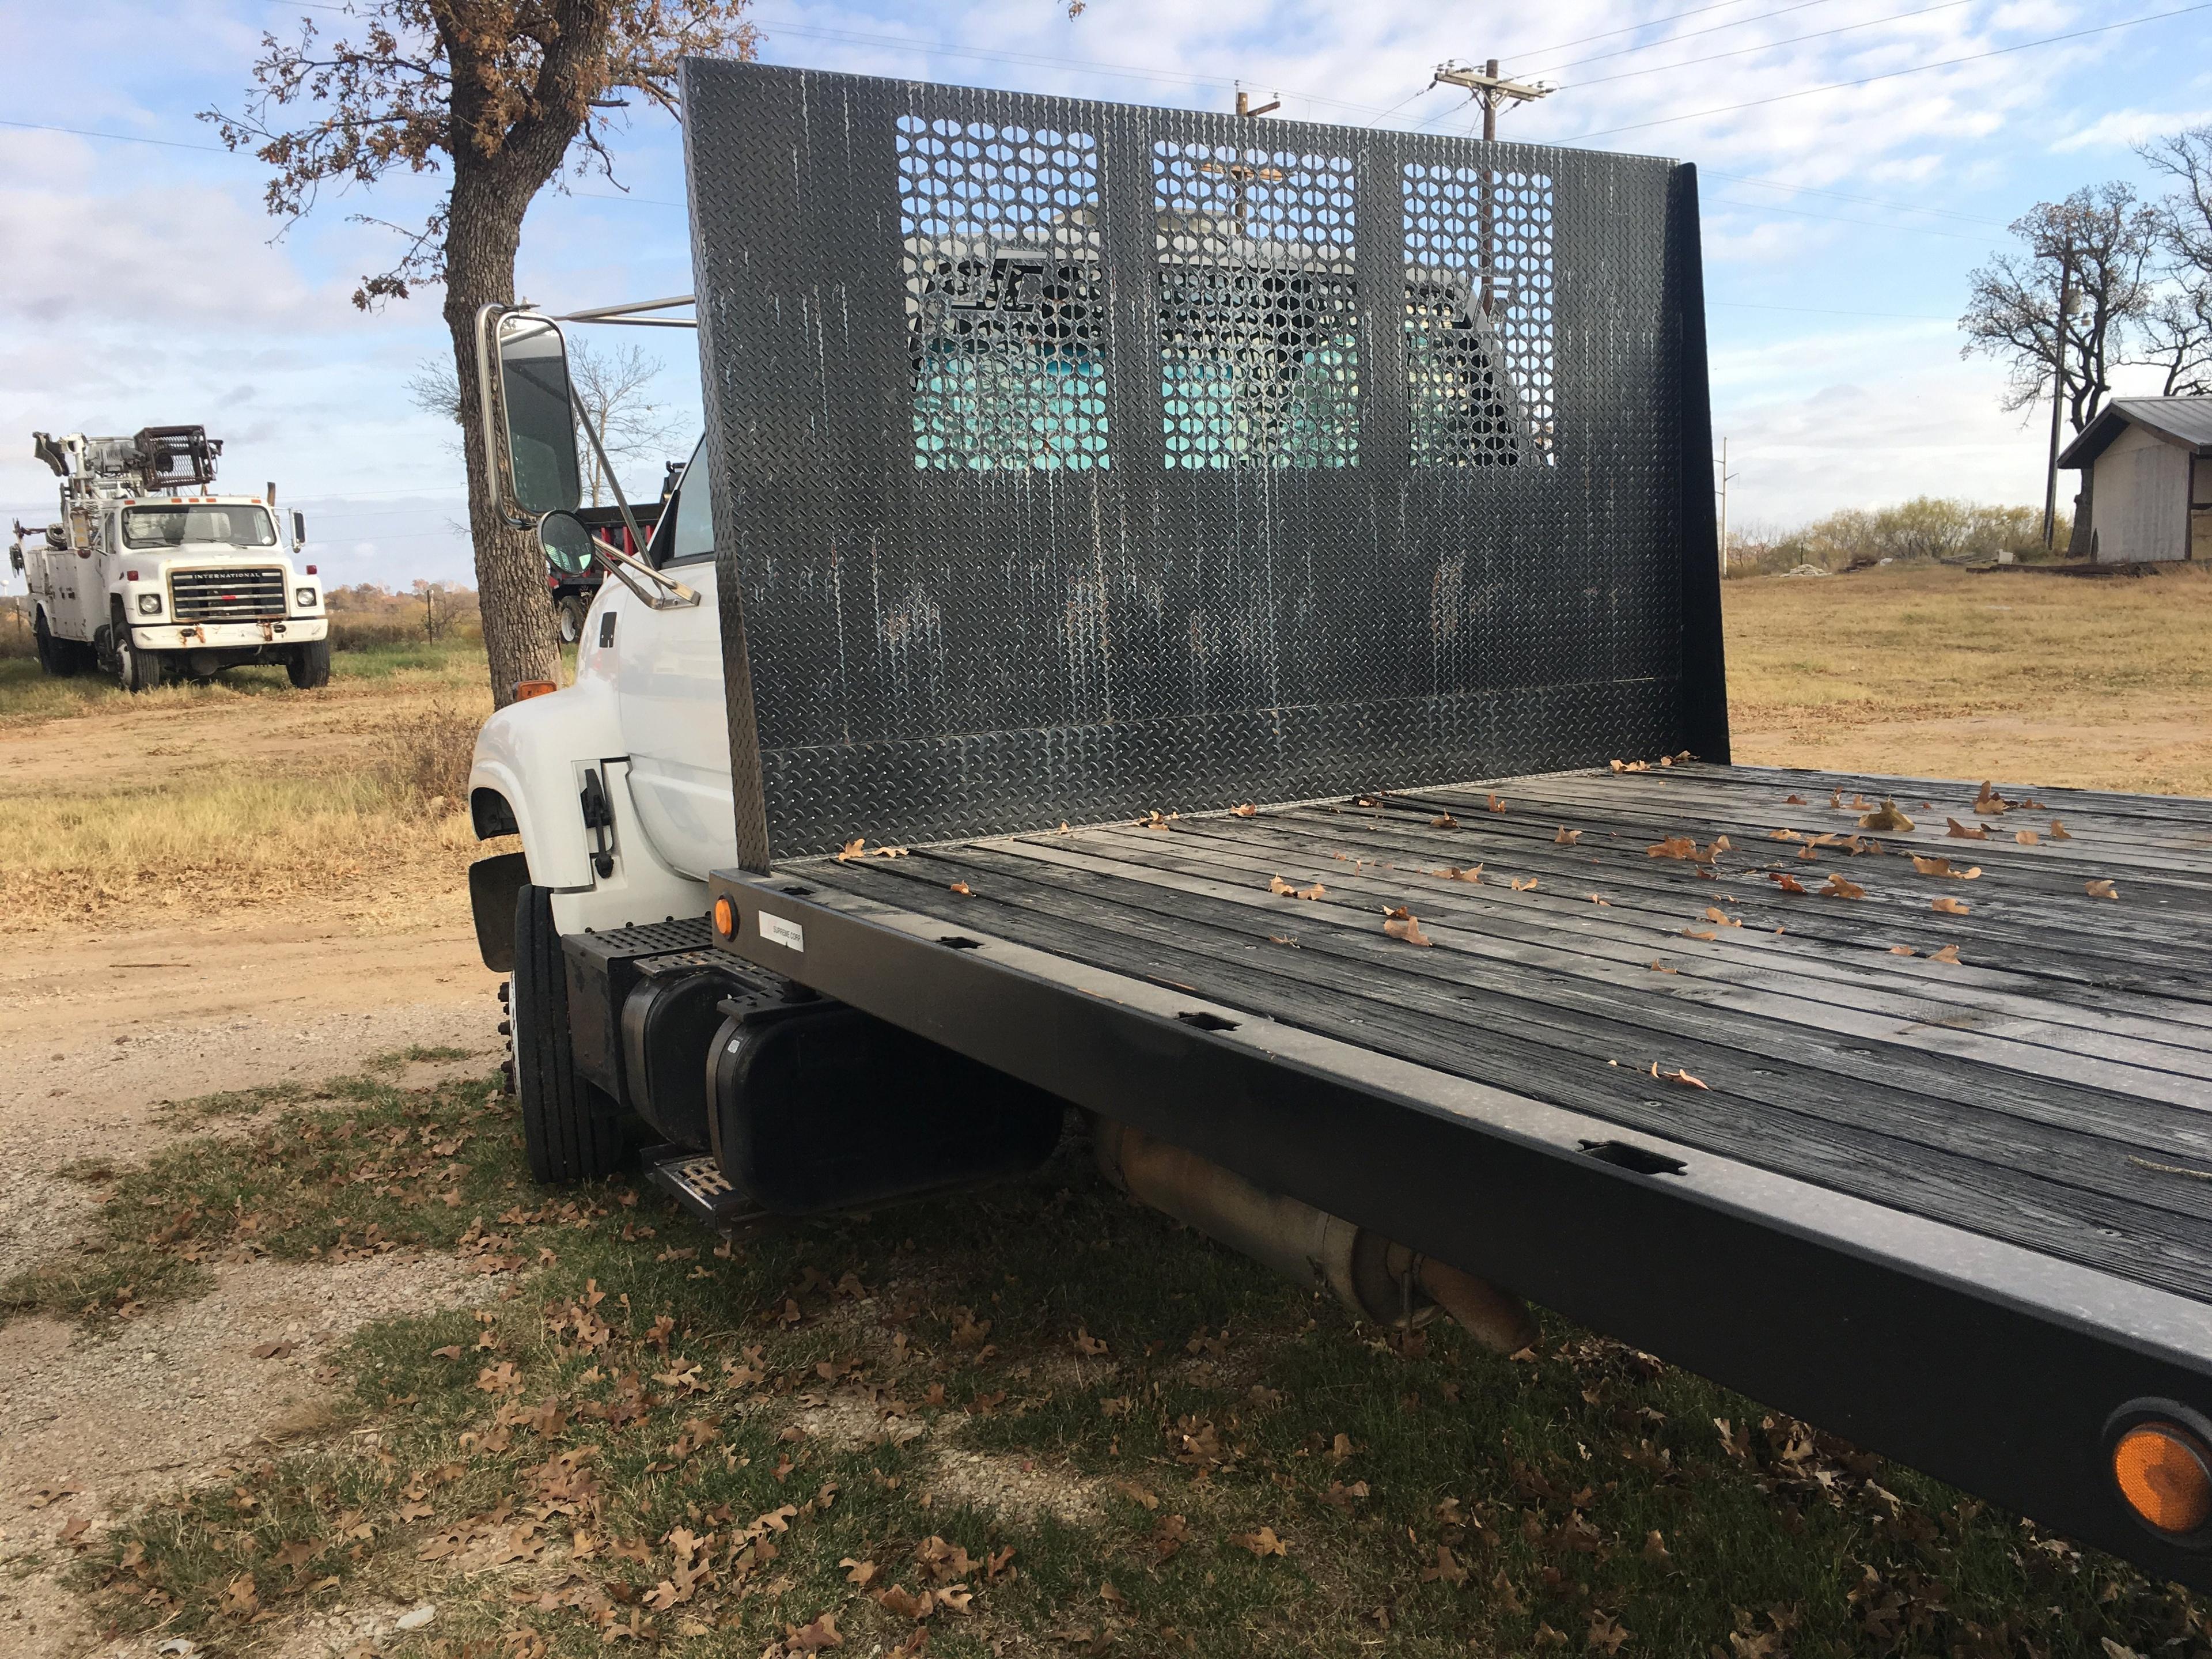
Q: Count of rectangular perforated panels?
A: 3